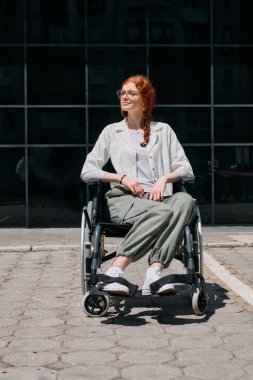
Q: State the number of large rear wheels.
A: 2